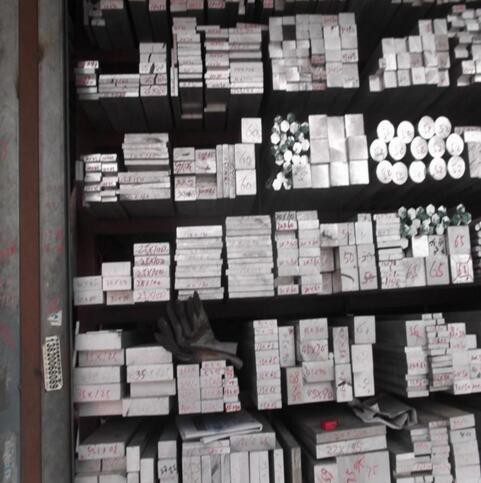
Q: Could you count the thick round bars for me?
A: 14